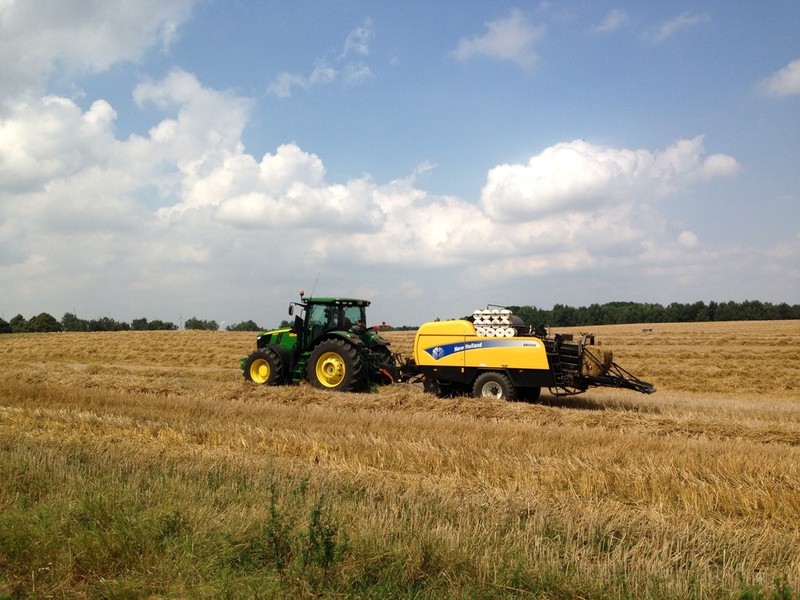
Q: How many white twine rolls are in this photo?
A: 12